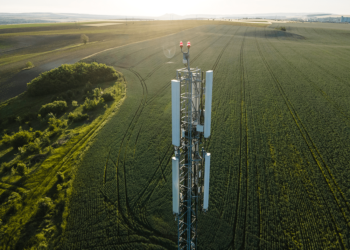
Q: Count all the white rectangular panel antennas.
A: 4